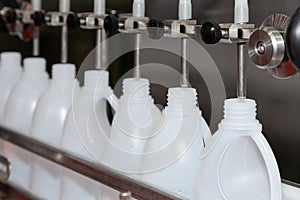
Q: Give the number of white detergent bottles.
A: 7